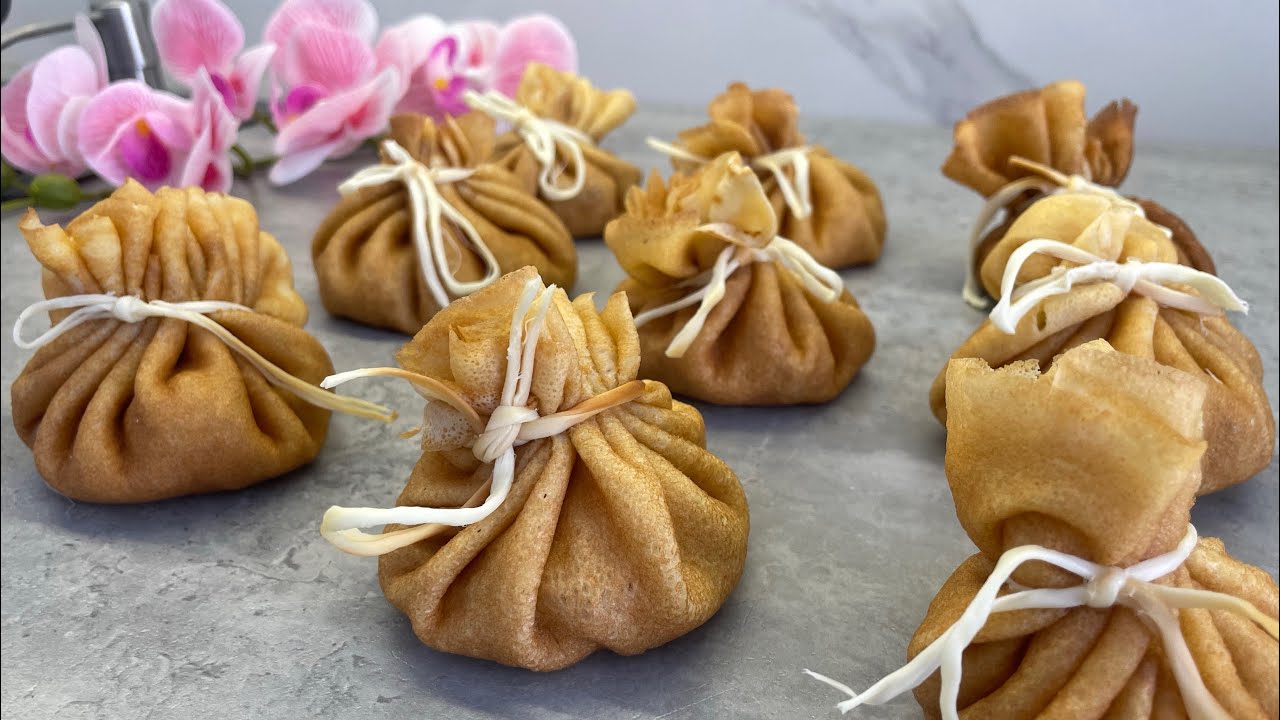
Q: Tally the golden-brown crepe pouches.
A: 9